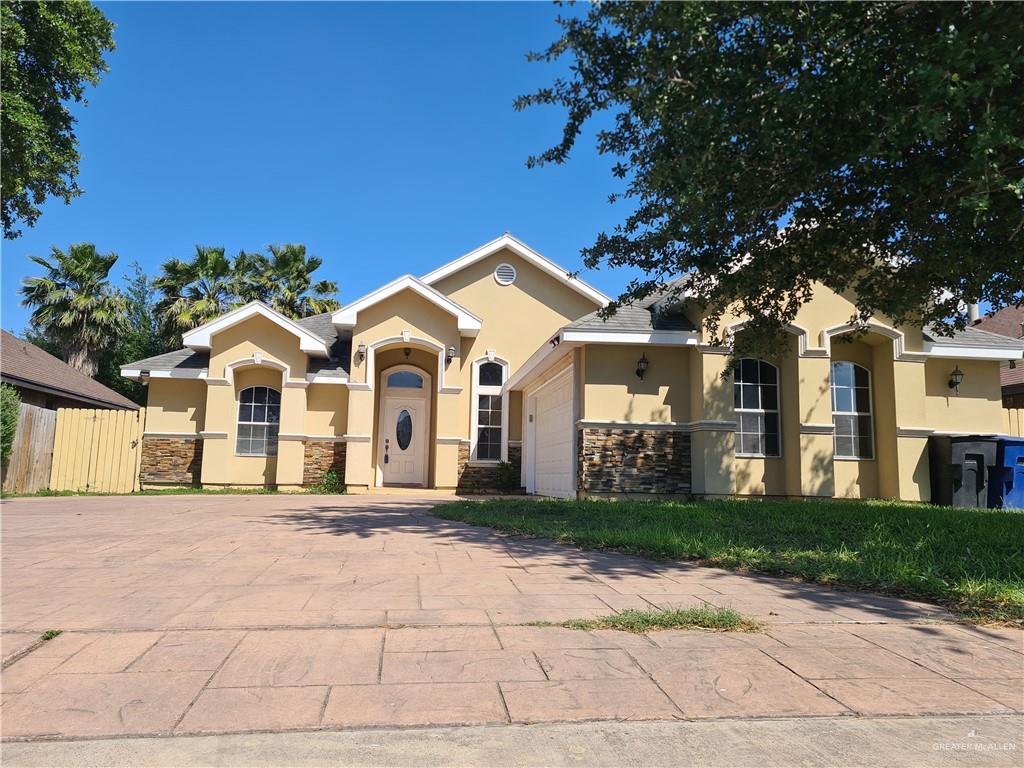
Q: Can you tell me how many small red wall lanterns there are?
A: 0